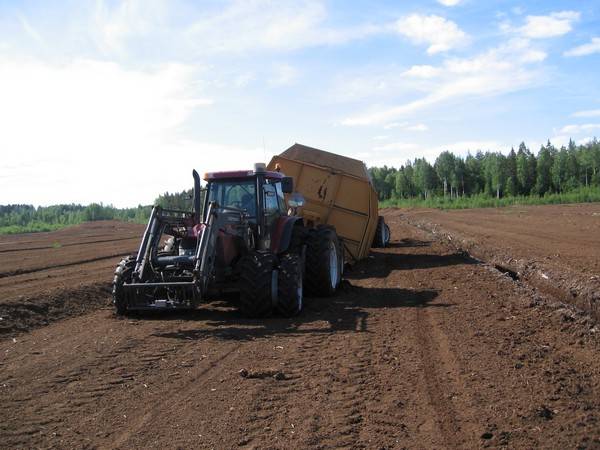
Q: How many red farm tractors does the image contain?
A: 1